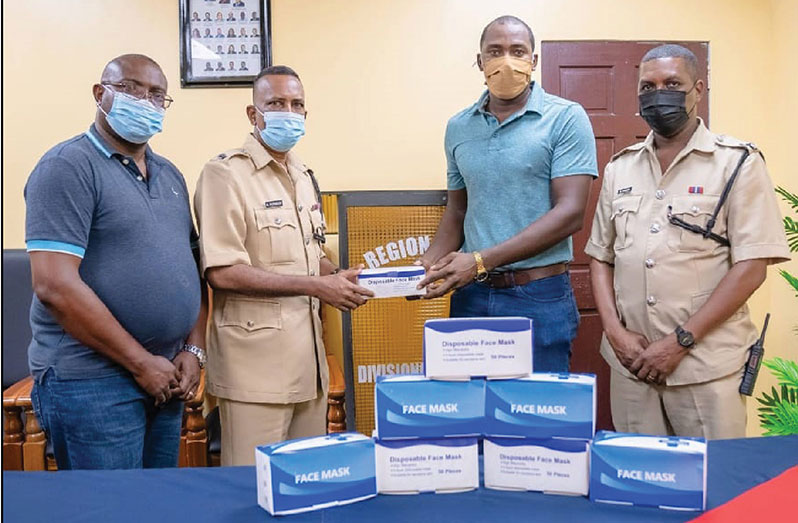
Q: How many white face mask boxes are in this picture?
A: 4